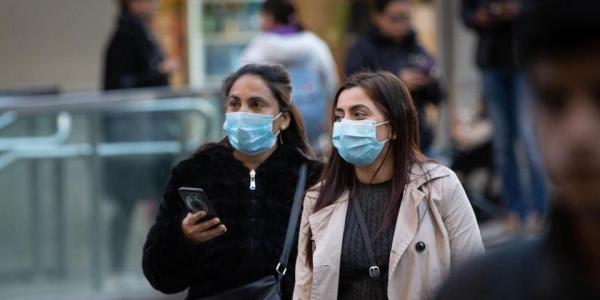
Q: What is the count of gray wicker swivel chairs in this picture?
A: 0